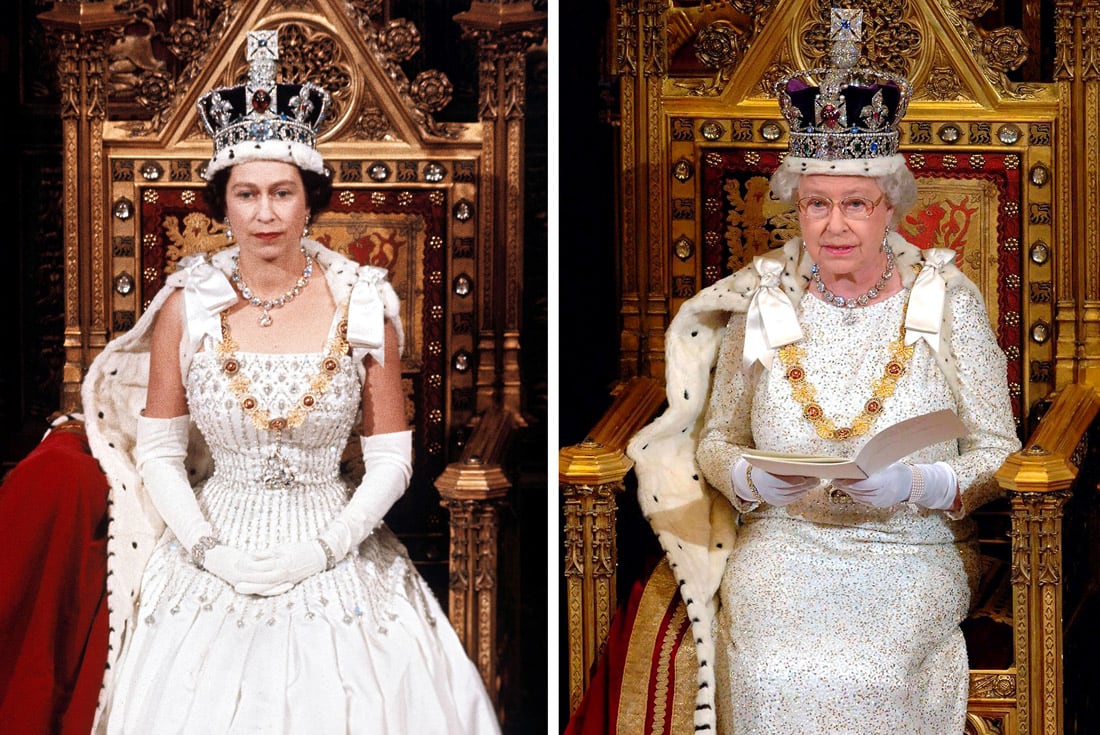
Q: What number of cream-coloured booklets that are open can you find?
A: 1